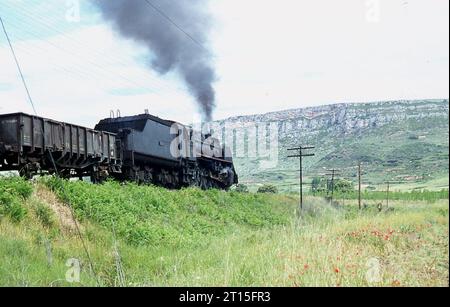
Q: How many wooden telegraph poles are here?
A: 4